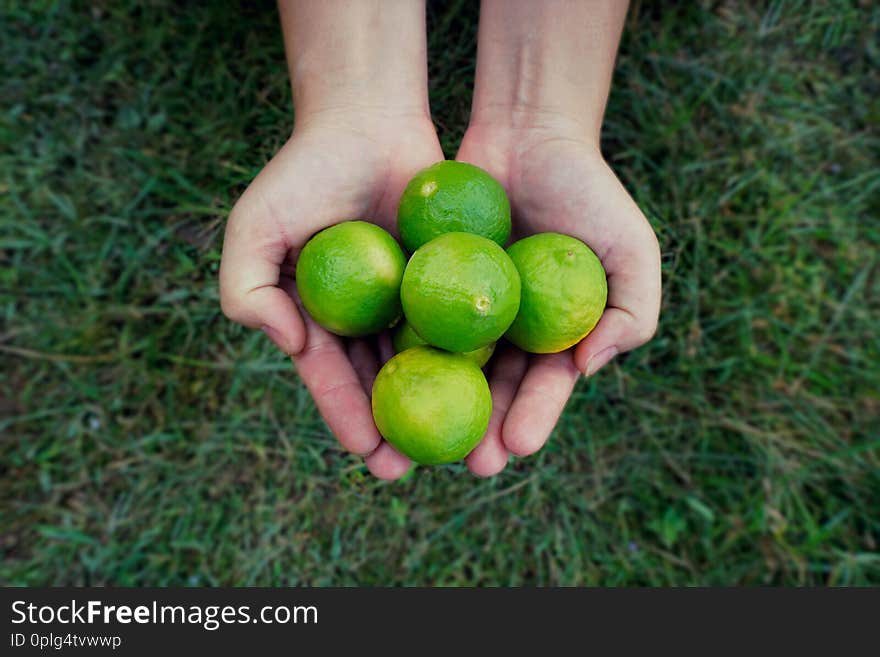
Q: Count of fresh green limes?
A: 6